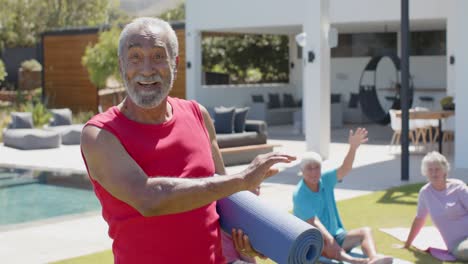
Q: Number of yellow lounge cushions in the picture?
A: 0